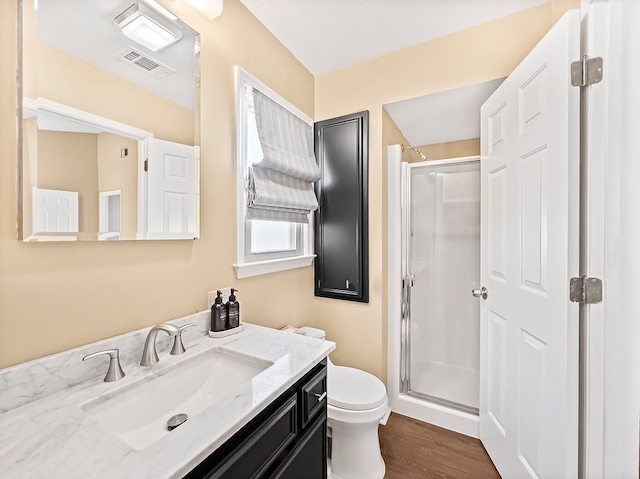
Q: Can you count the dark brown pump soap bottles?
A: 2